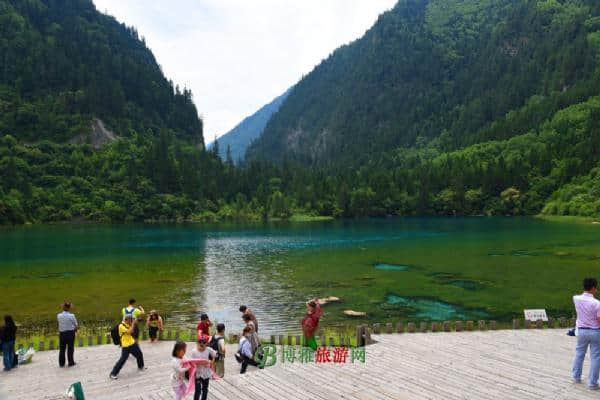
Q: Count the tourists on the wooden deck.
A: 14